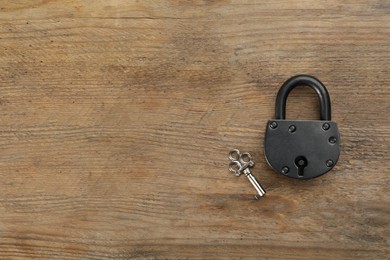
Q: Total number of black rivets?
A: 6